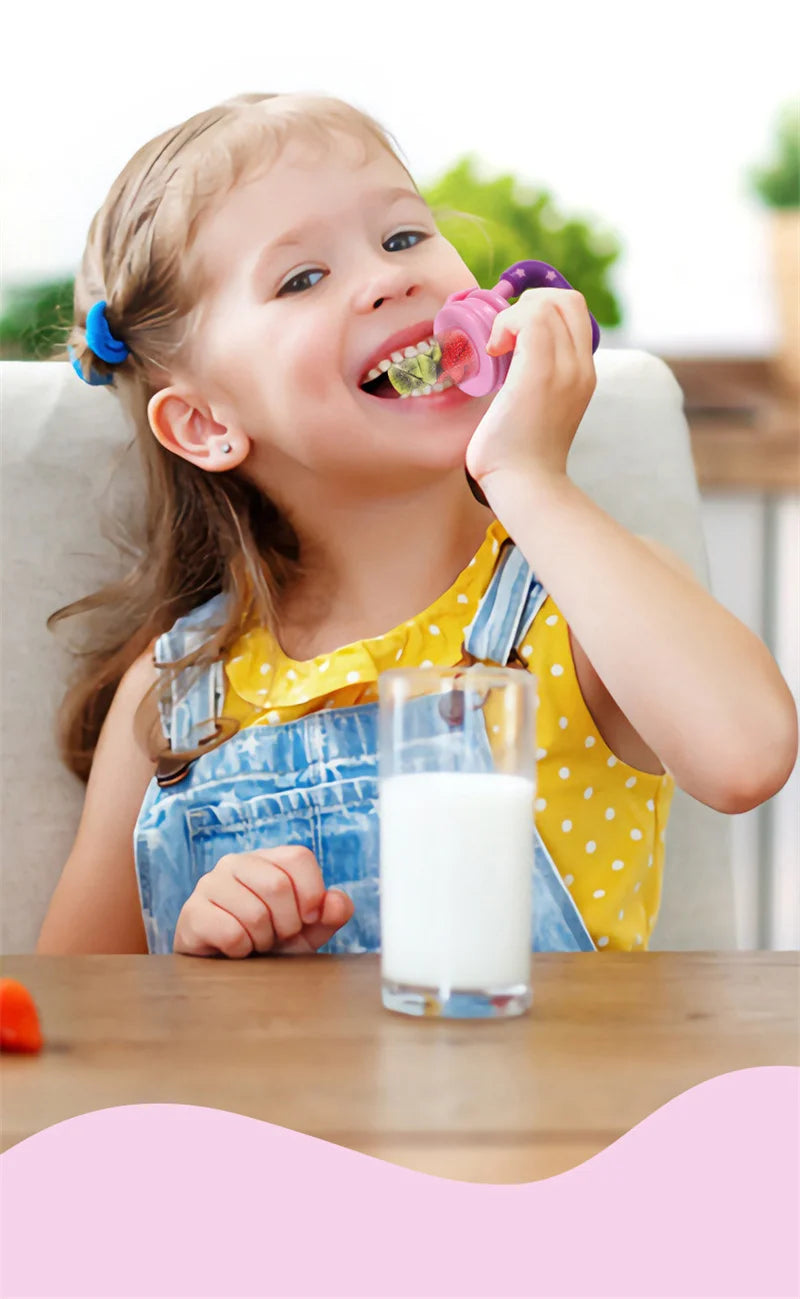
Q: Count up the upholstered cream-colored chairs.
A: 1